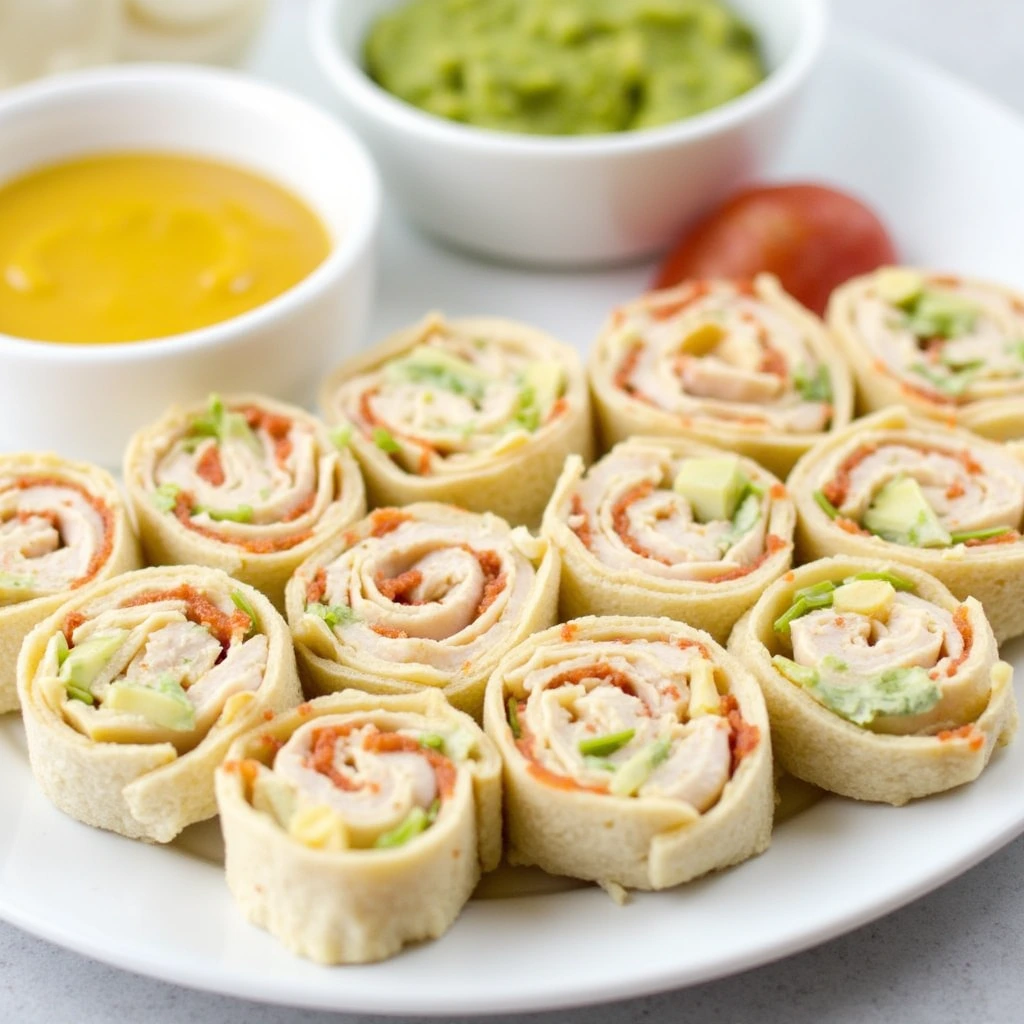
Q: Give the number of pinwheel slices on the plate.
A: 12